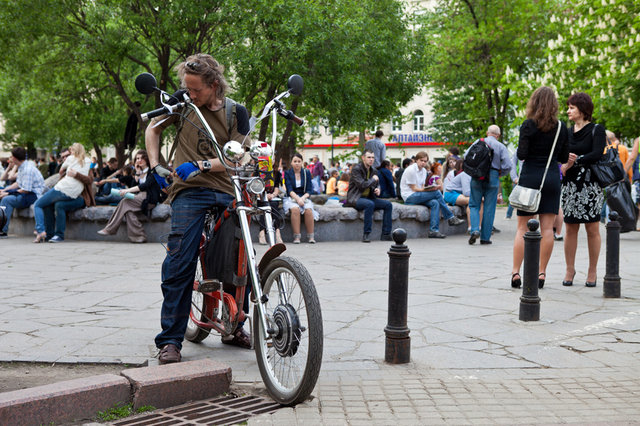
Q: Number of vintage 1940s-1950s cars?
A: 0